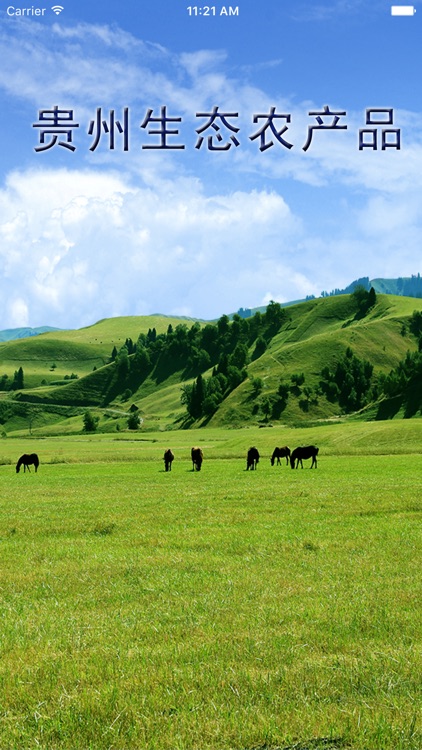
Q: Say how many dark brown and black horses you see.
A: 6